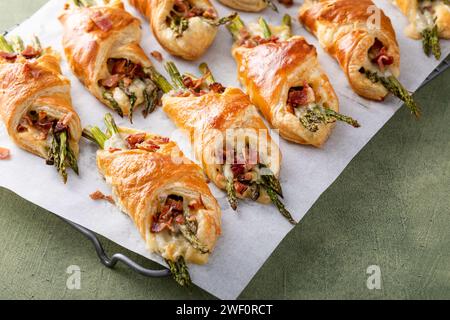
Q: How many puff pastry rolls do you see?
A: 9